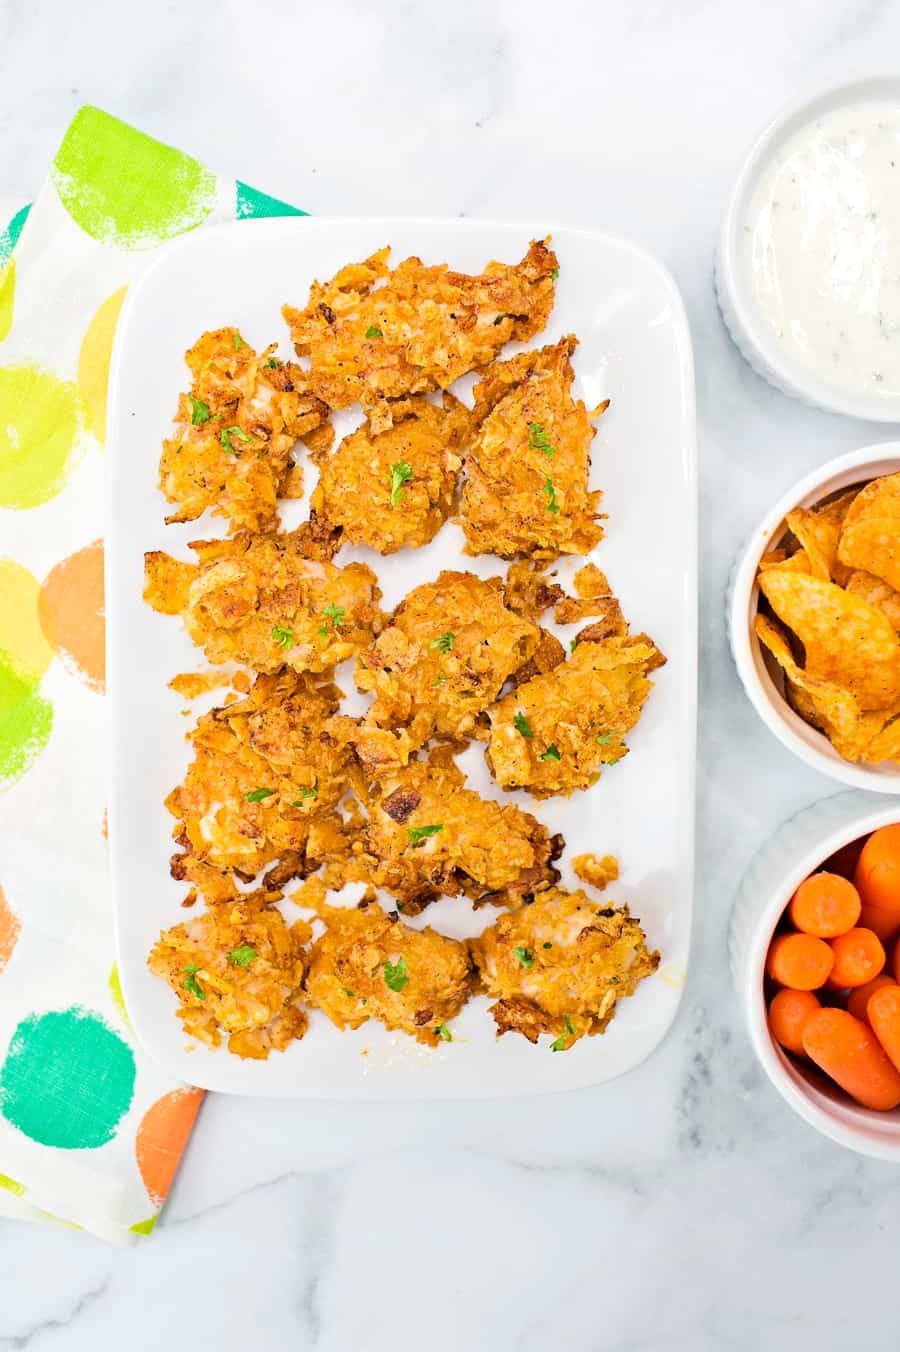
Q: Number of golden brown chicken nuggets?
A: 12